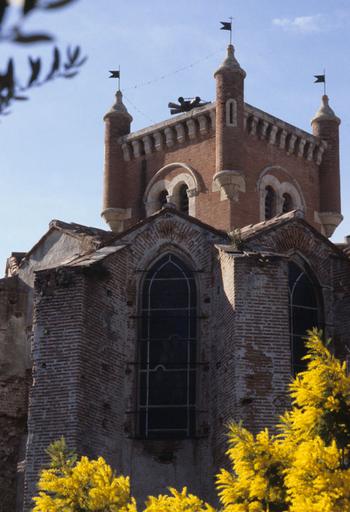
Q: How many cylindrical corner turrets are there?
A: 3